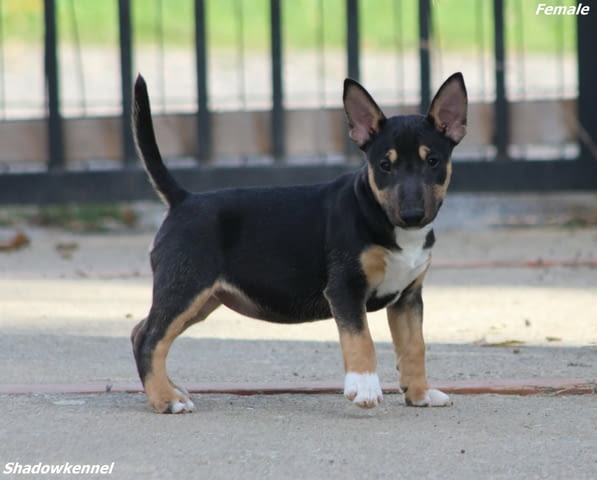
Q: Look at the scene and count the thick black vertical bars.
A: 8